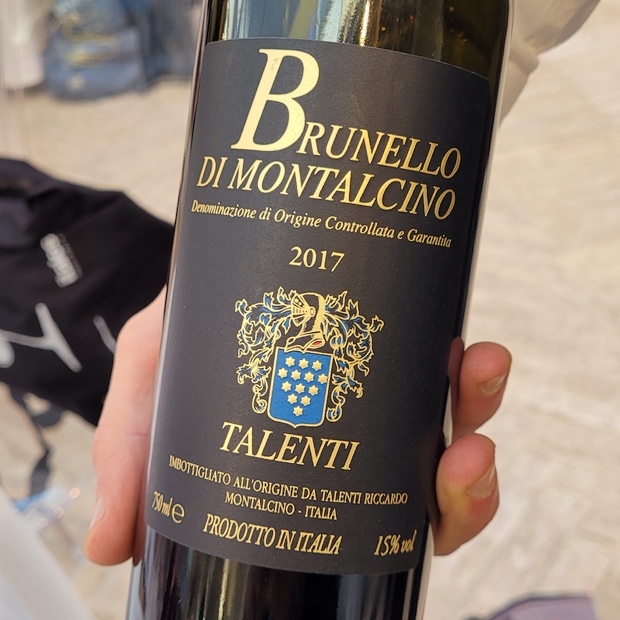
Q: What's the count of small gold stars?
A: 13